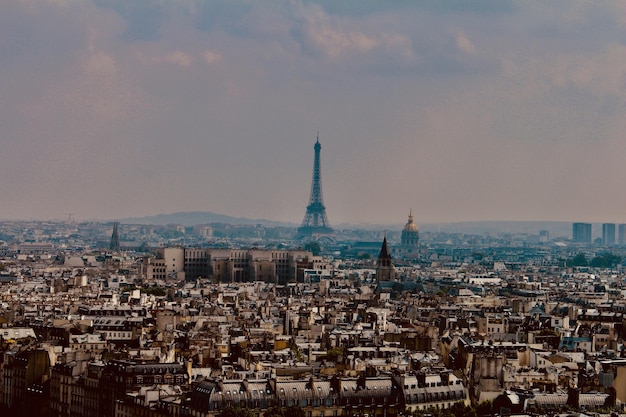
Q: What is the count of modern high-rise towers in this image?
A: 3